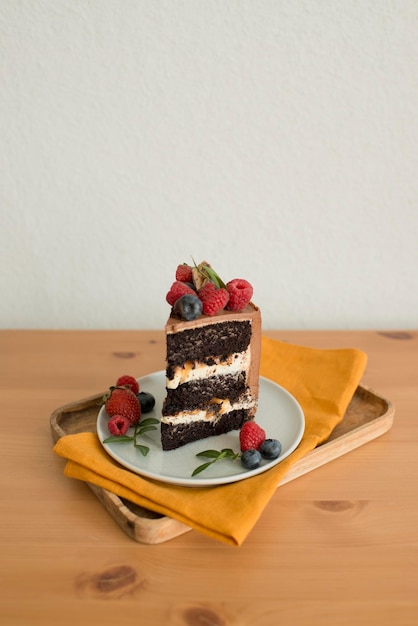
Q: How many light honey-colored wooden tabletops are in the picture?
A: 1